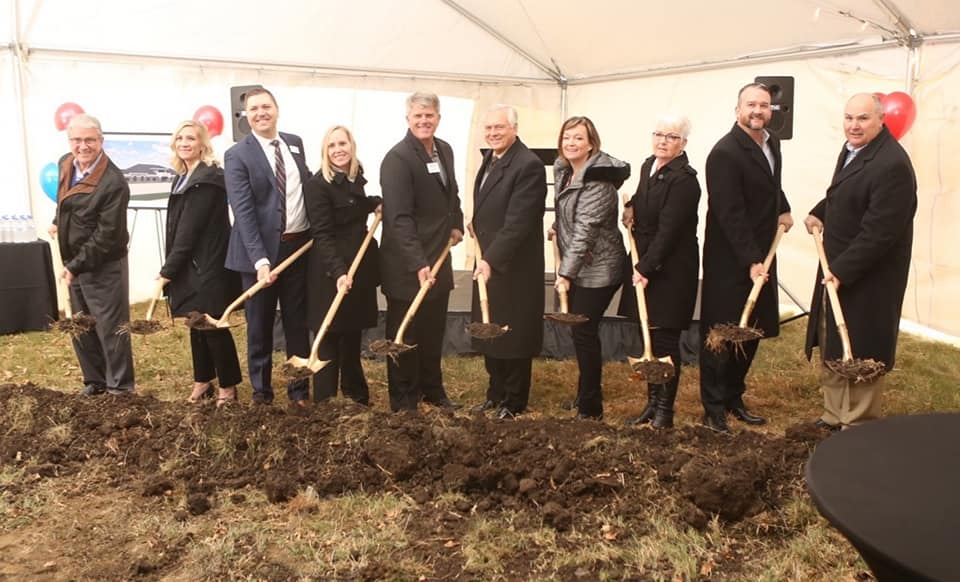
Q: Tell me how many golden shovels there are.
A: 10